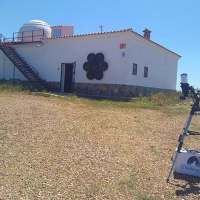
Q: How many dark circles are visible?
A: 7